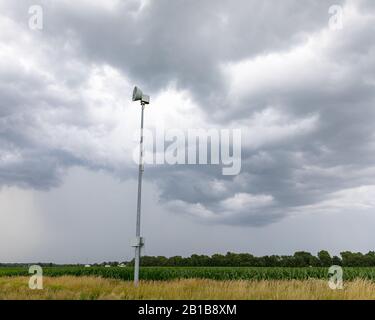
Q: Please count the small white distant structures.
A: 3